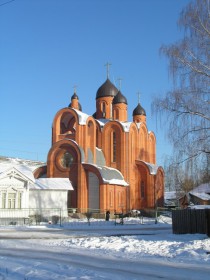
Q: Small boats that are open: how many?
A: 0